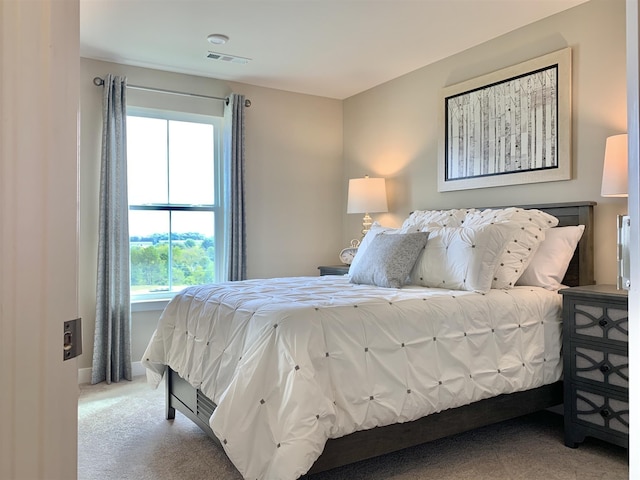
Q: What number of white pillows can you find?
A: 5